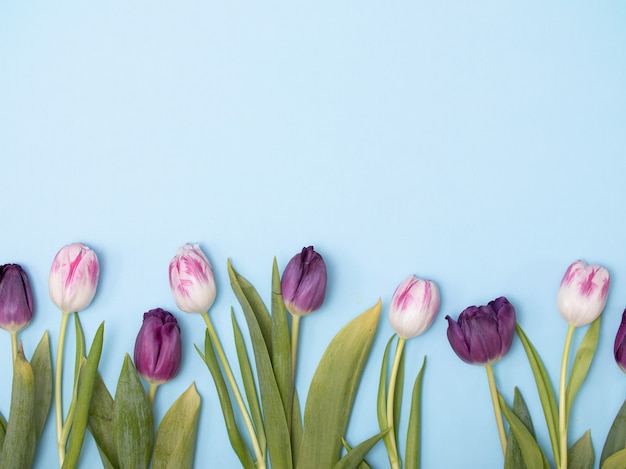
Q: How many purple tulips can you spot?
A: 5